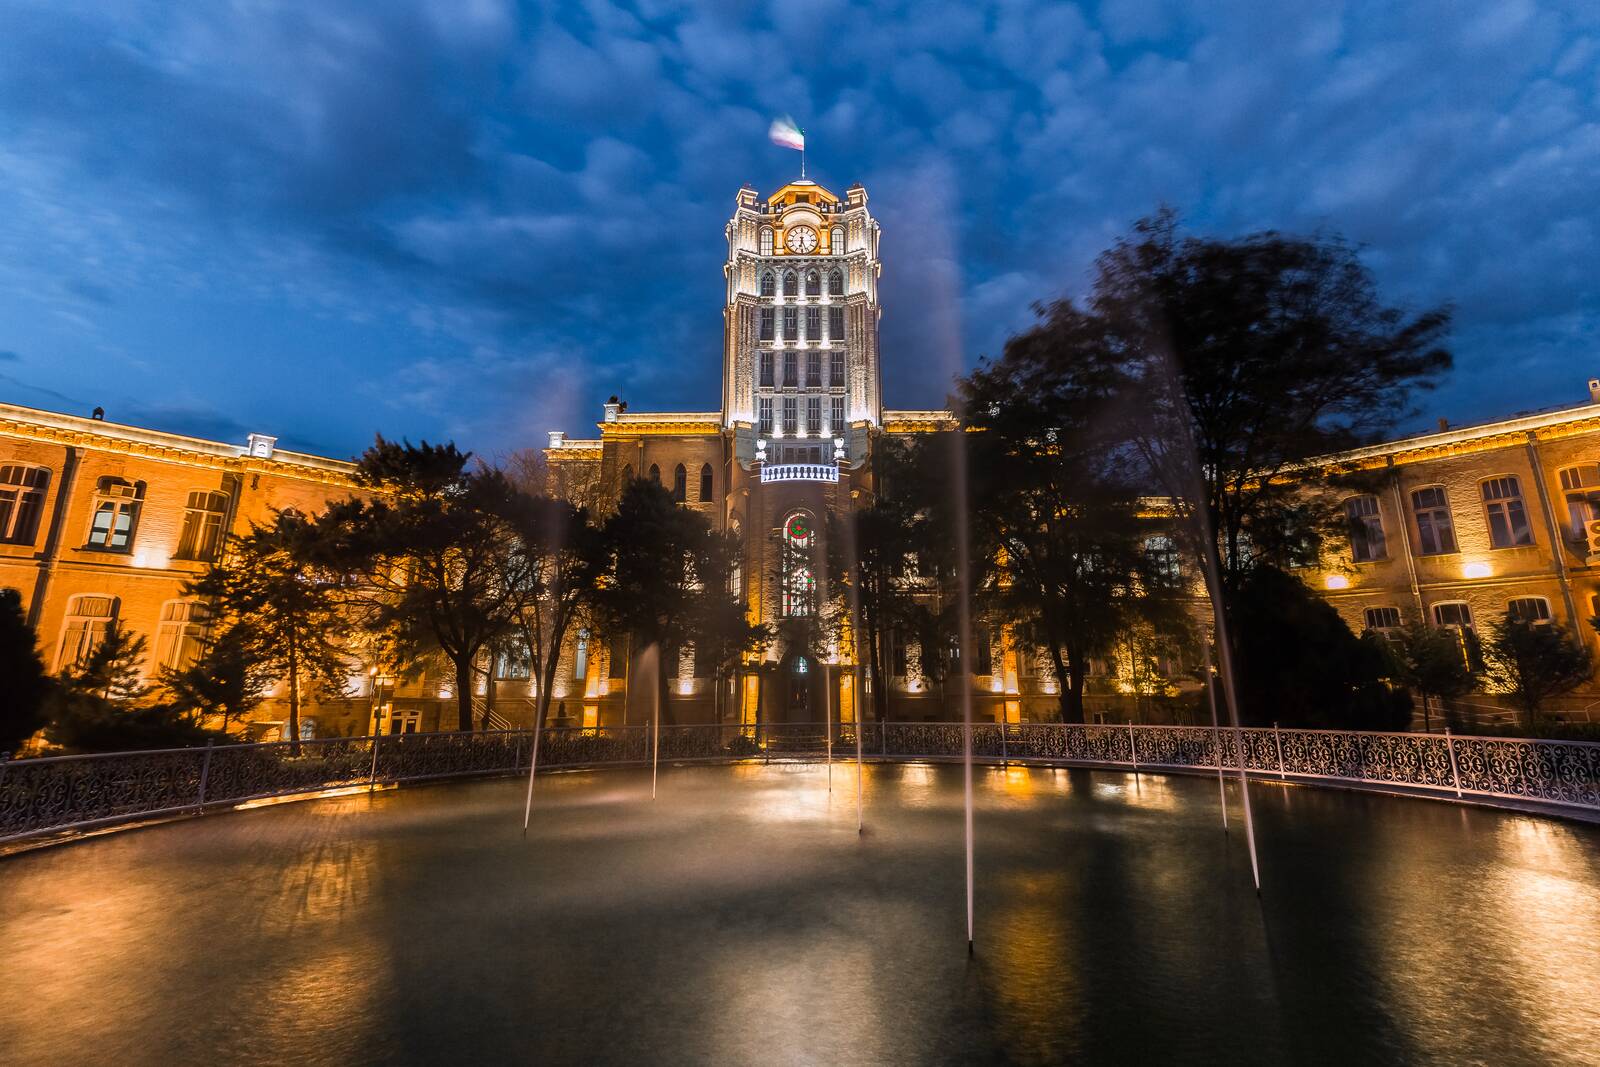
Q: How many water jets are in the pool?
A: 7